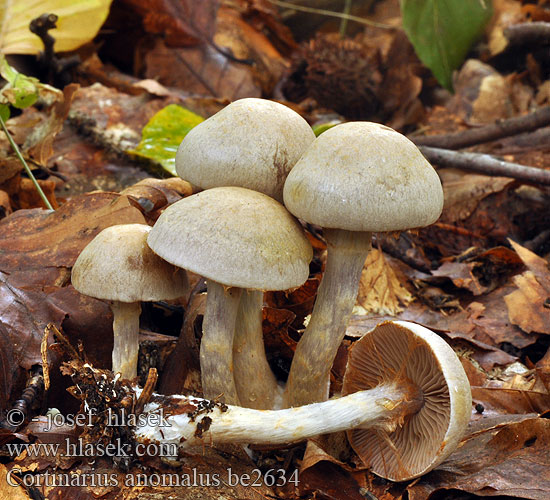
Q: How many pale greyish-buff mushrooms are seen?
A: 5